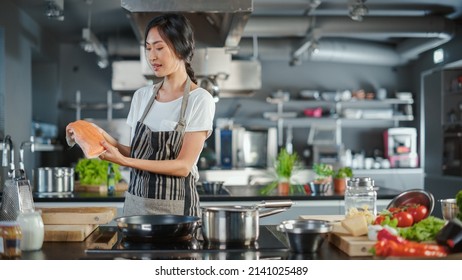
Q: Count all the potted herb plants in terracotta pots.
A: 3